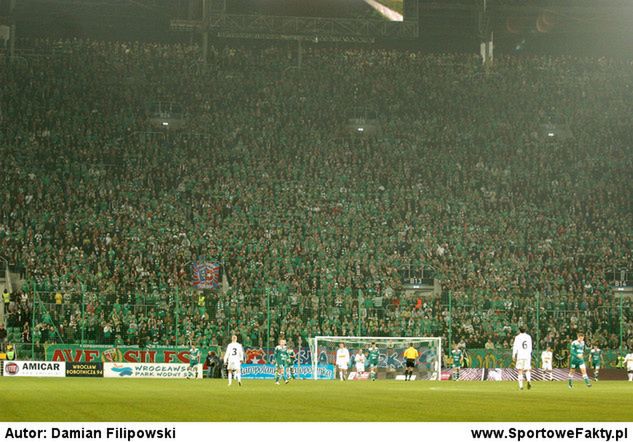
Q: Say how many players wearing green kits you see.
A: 7